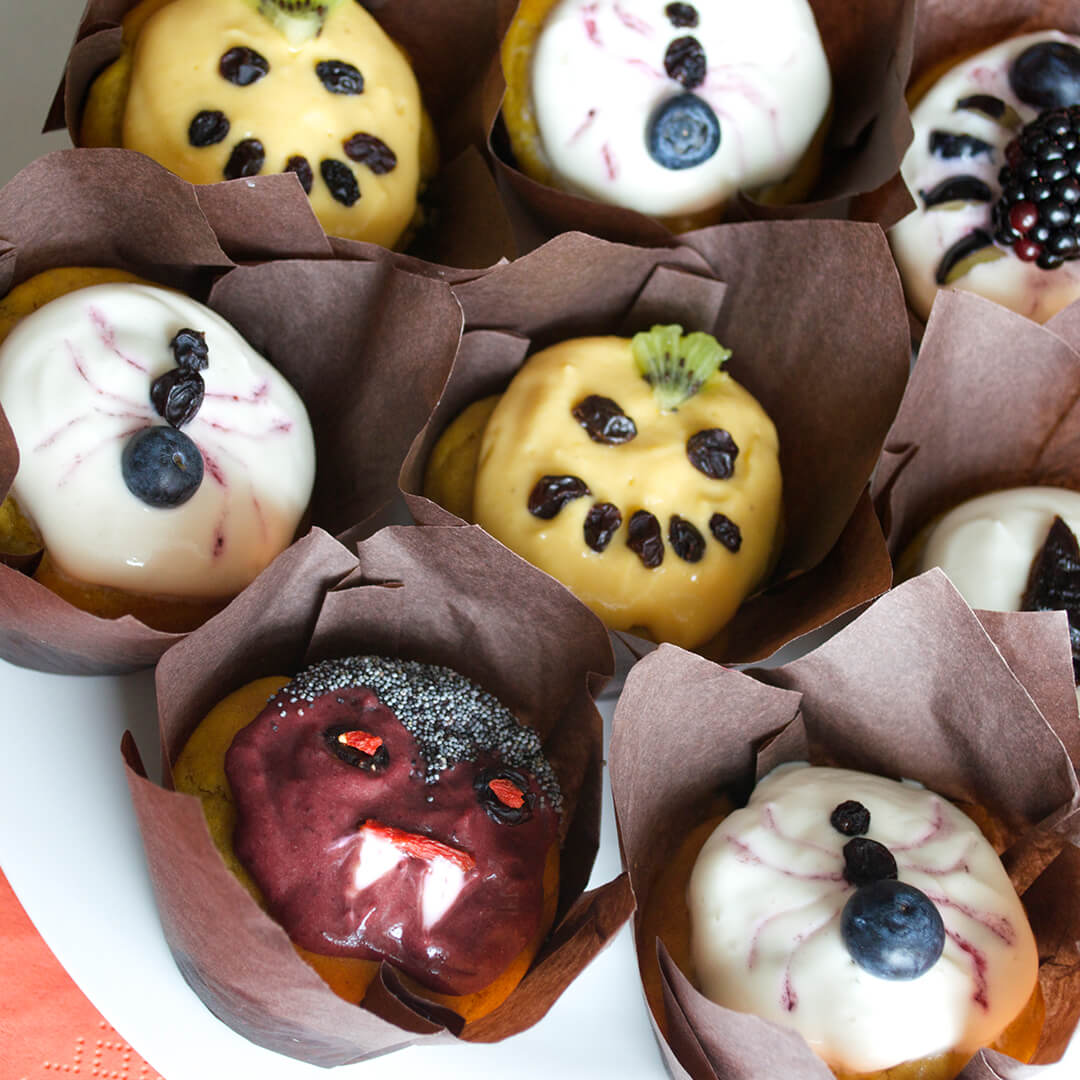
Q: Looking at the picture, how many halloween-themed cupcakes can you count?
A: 8